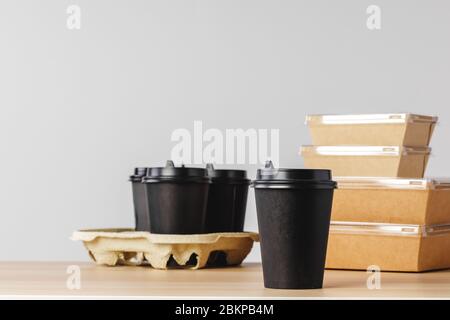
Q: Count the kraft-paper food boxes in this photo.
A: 4